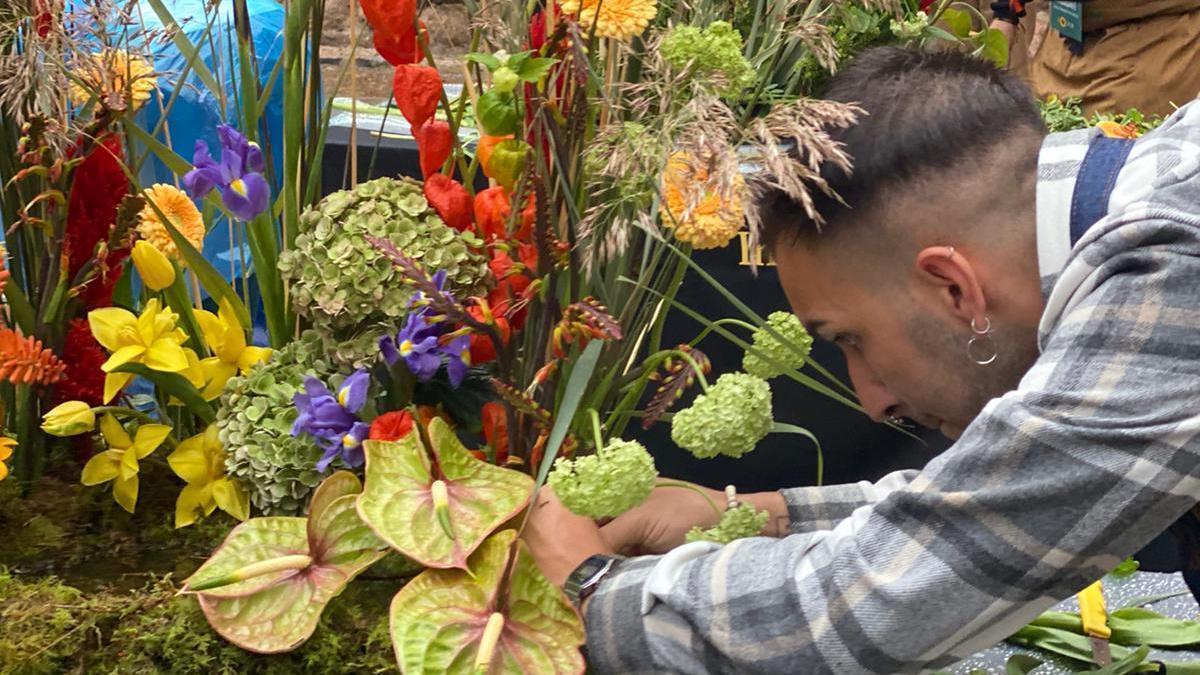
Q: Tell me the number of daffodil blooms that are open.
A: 4